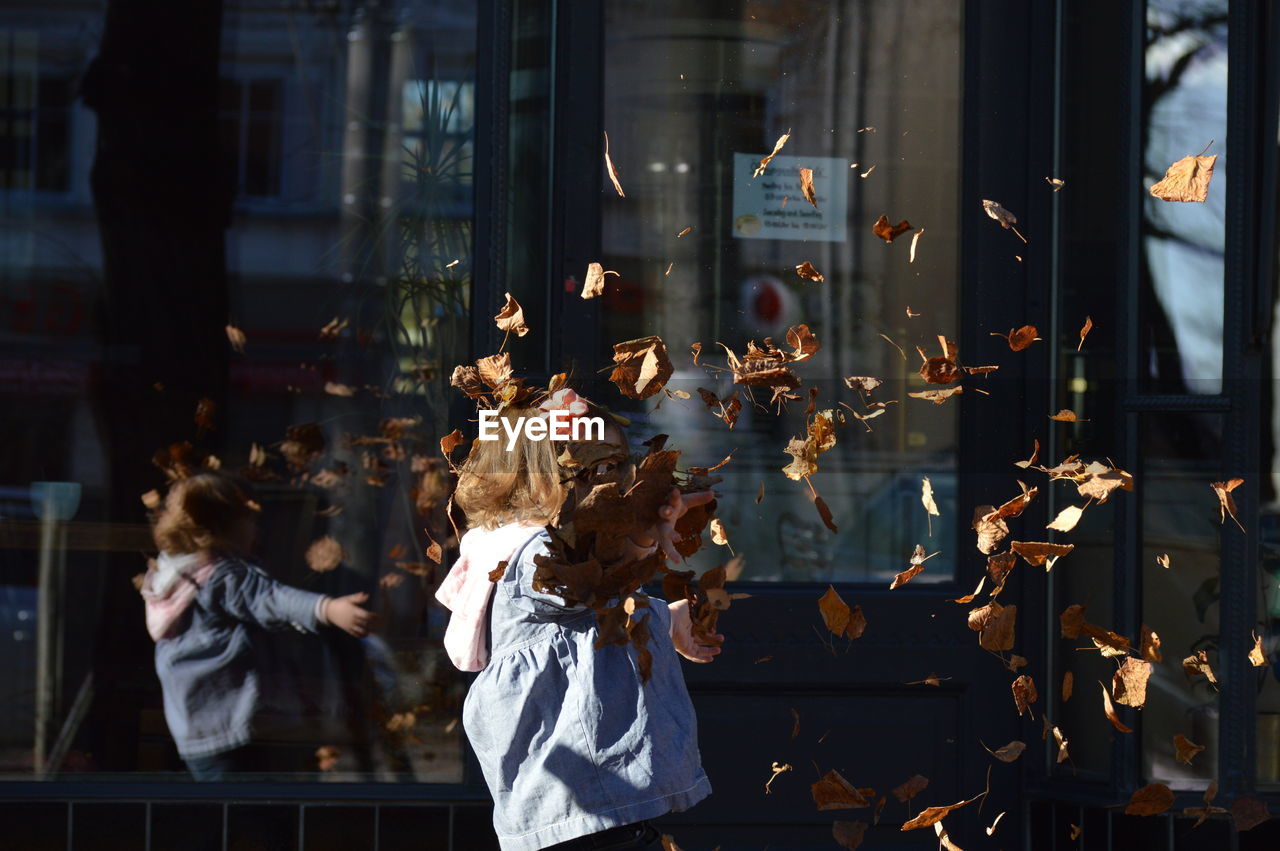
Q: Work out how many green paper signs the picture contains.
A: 1